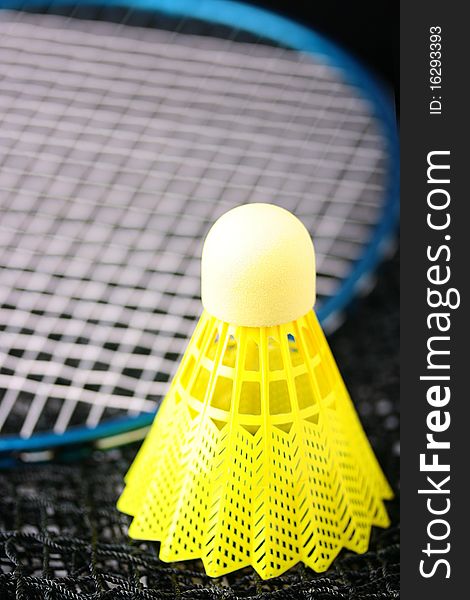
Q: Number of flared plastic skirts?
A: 1